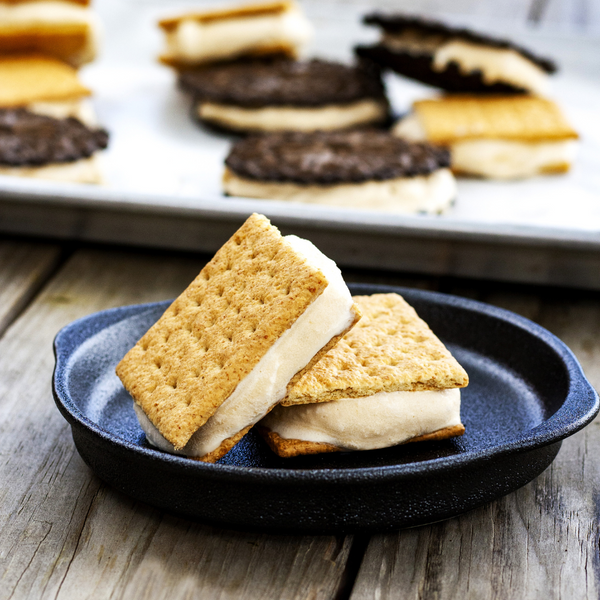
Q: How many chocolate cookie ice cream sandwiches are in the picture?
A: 4